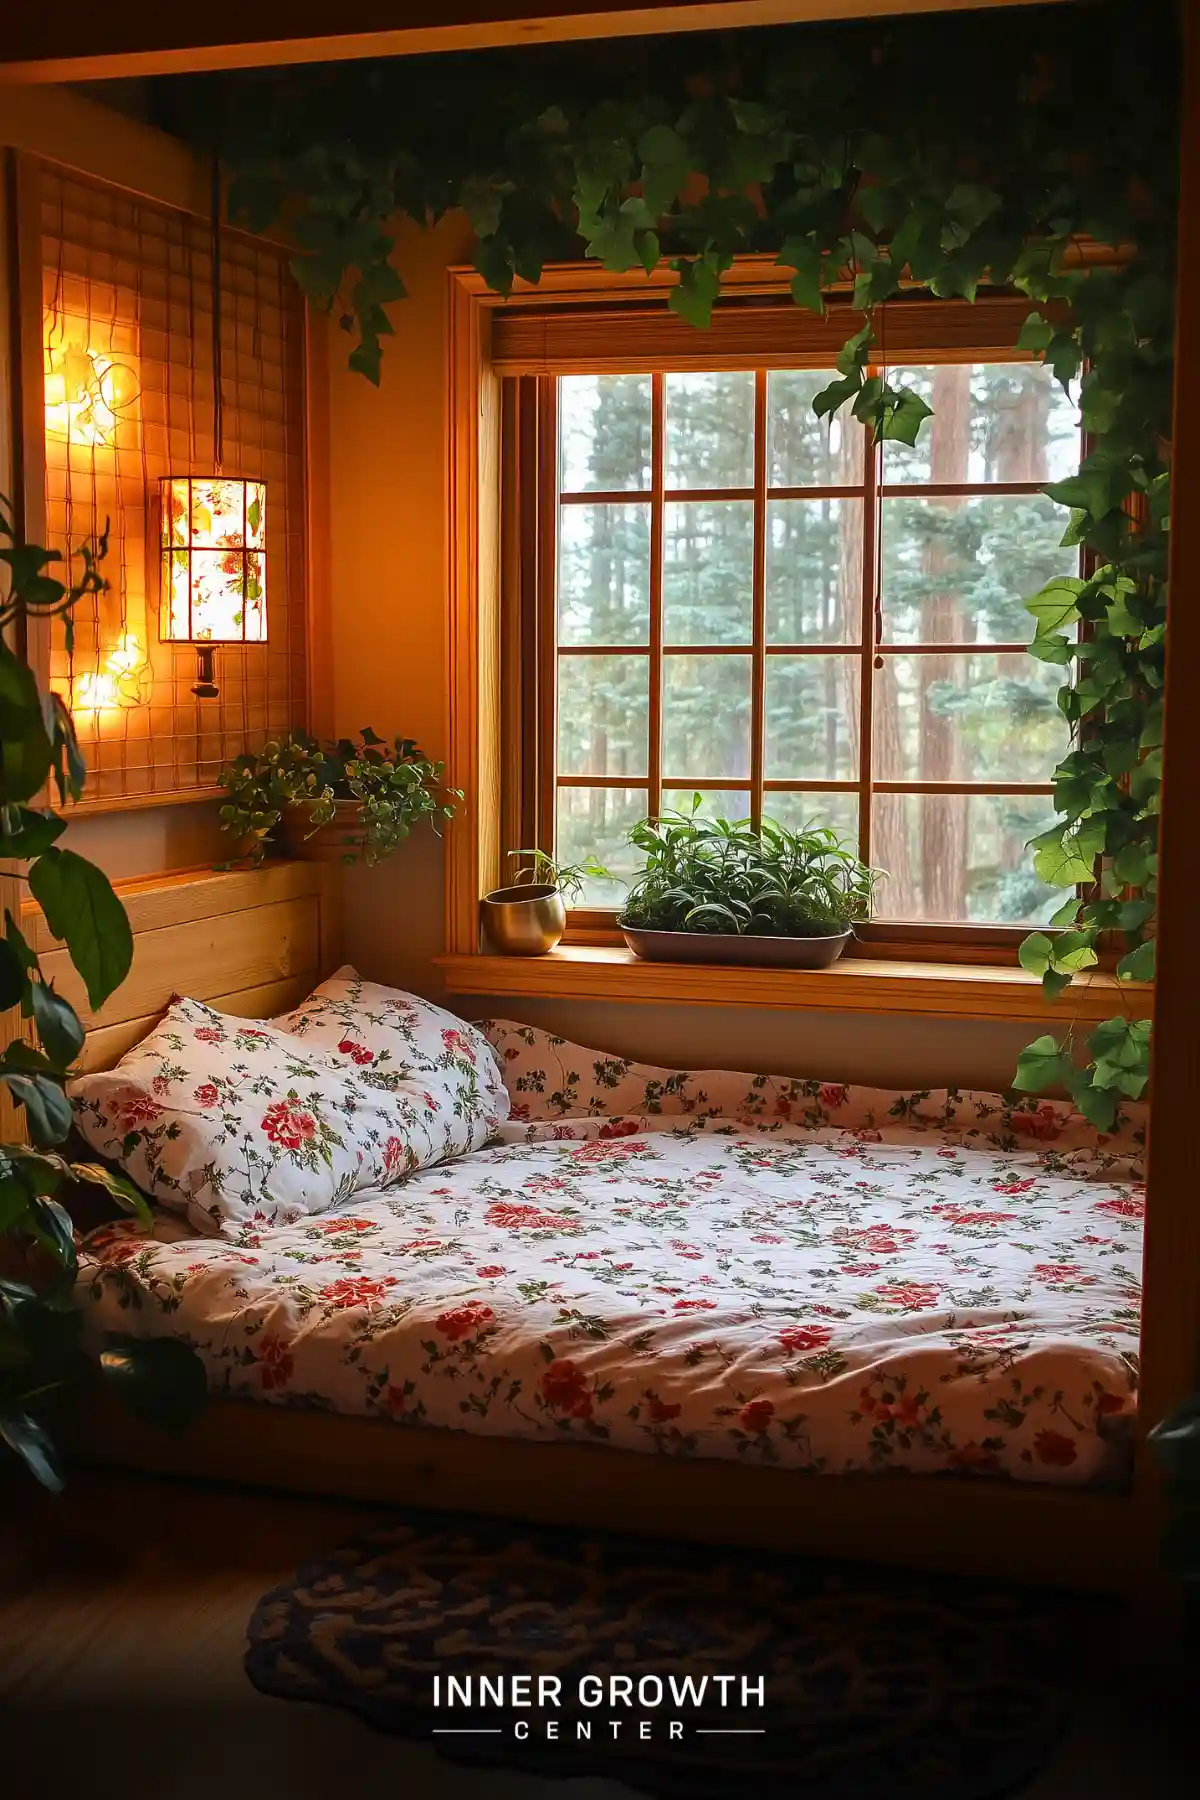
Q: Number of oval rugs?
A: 1